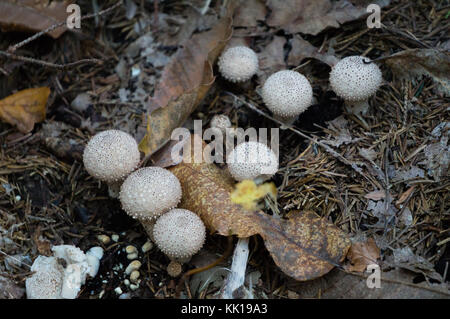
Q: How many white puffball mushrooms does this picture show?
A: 7